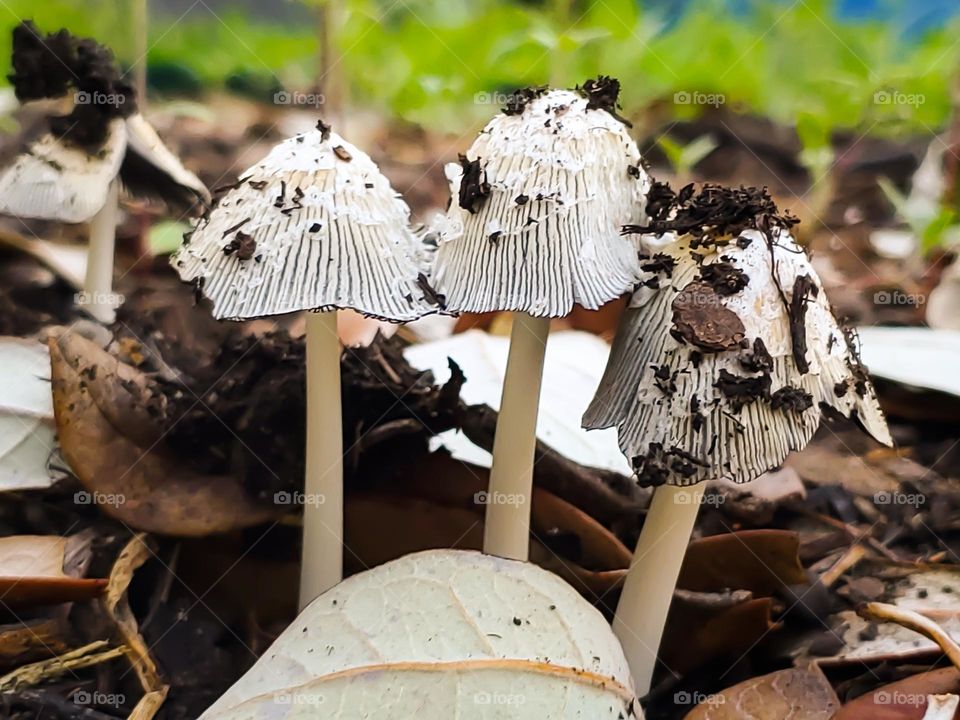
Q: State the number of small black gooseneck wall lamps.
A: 0